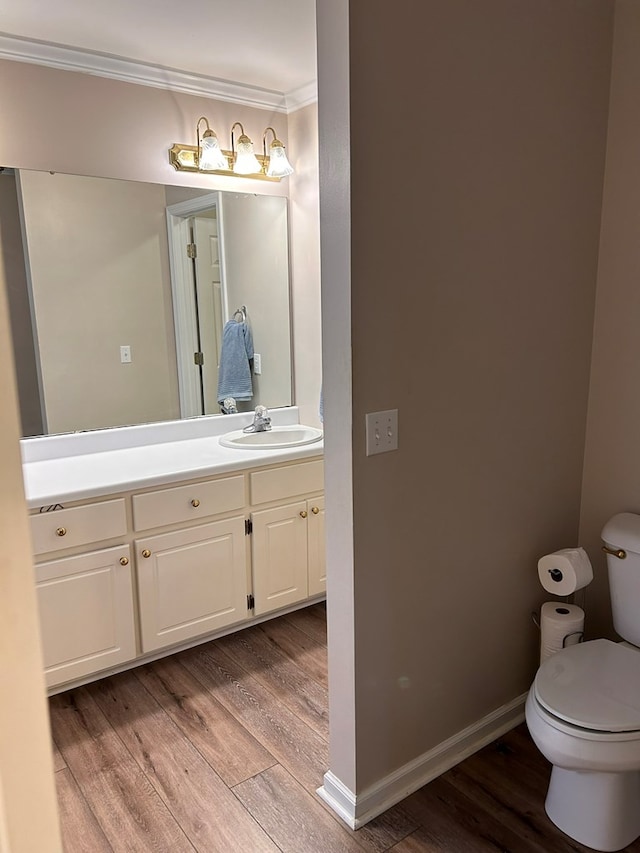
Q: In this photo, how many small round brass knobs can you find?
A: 6